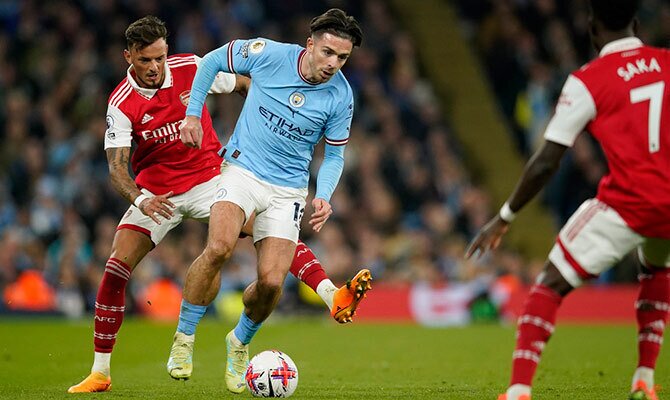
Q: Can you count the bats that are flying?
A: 0